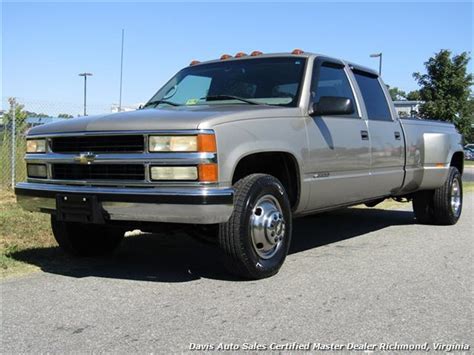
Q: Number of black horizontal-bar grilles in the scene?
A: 2